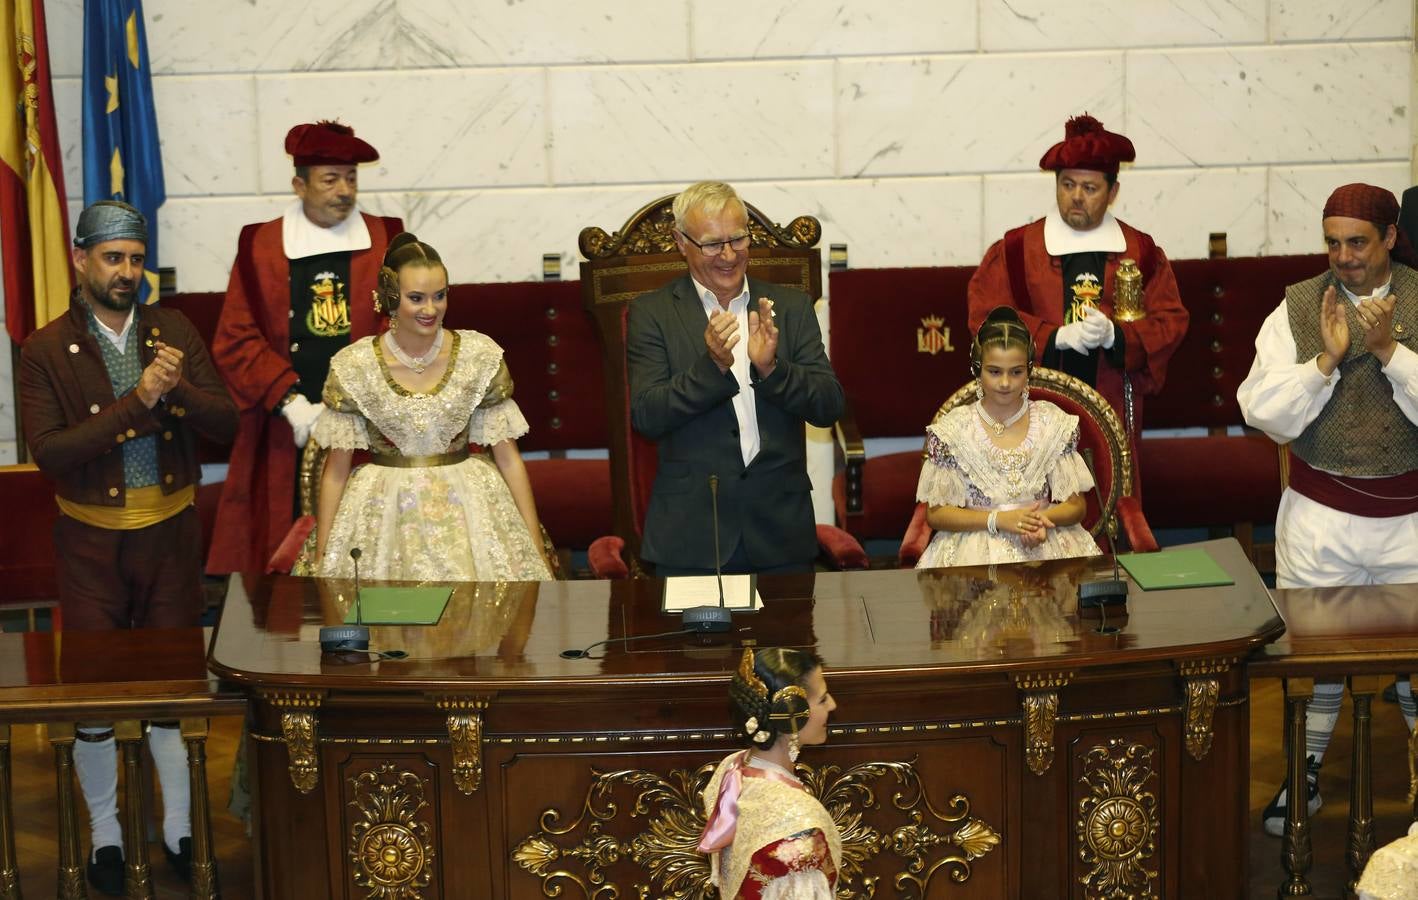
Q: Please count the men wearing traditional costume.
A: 4